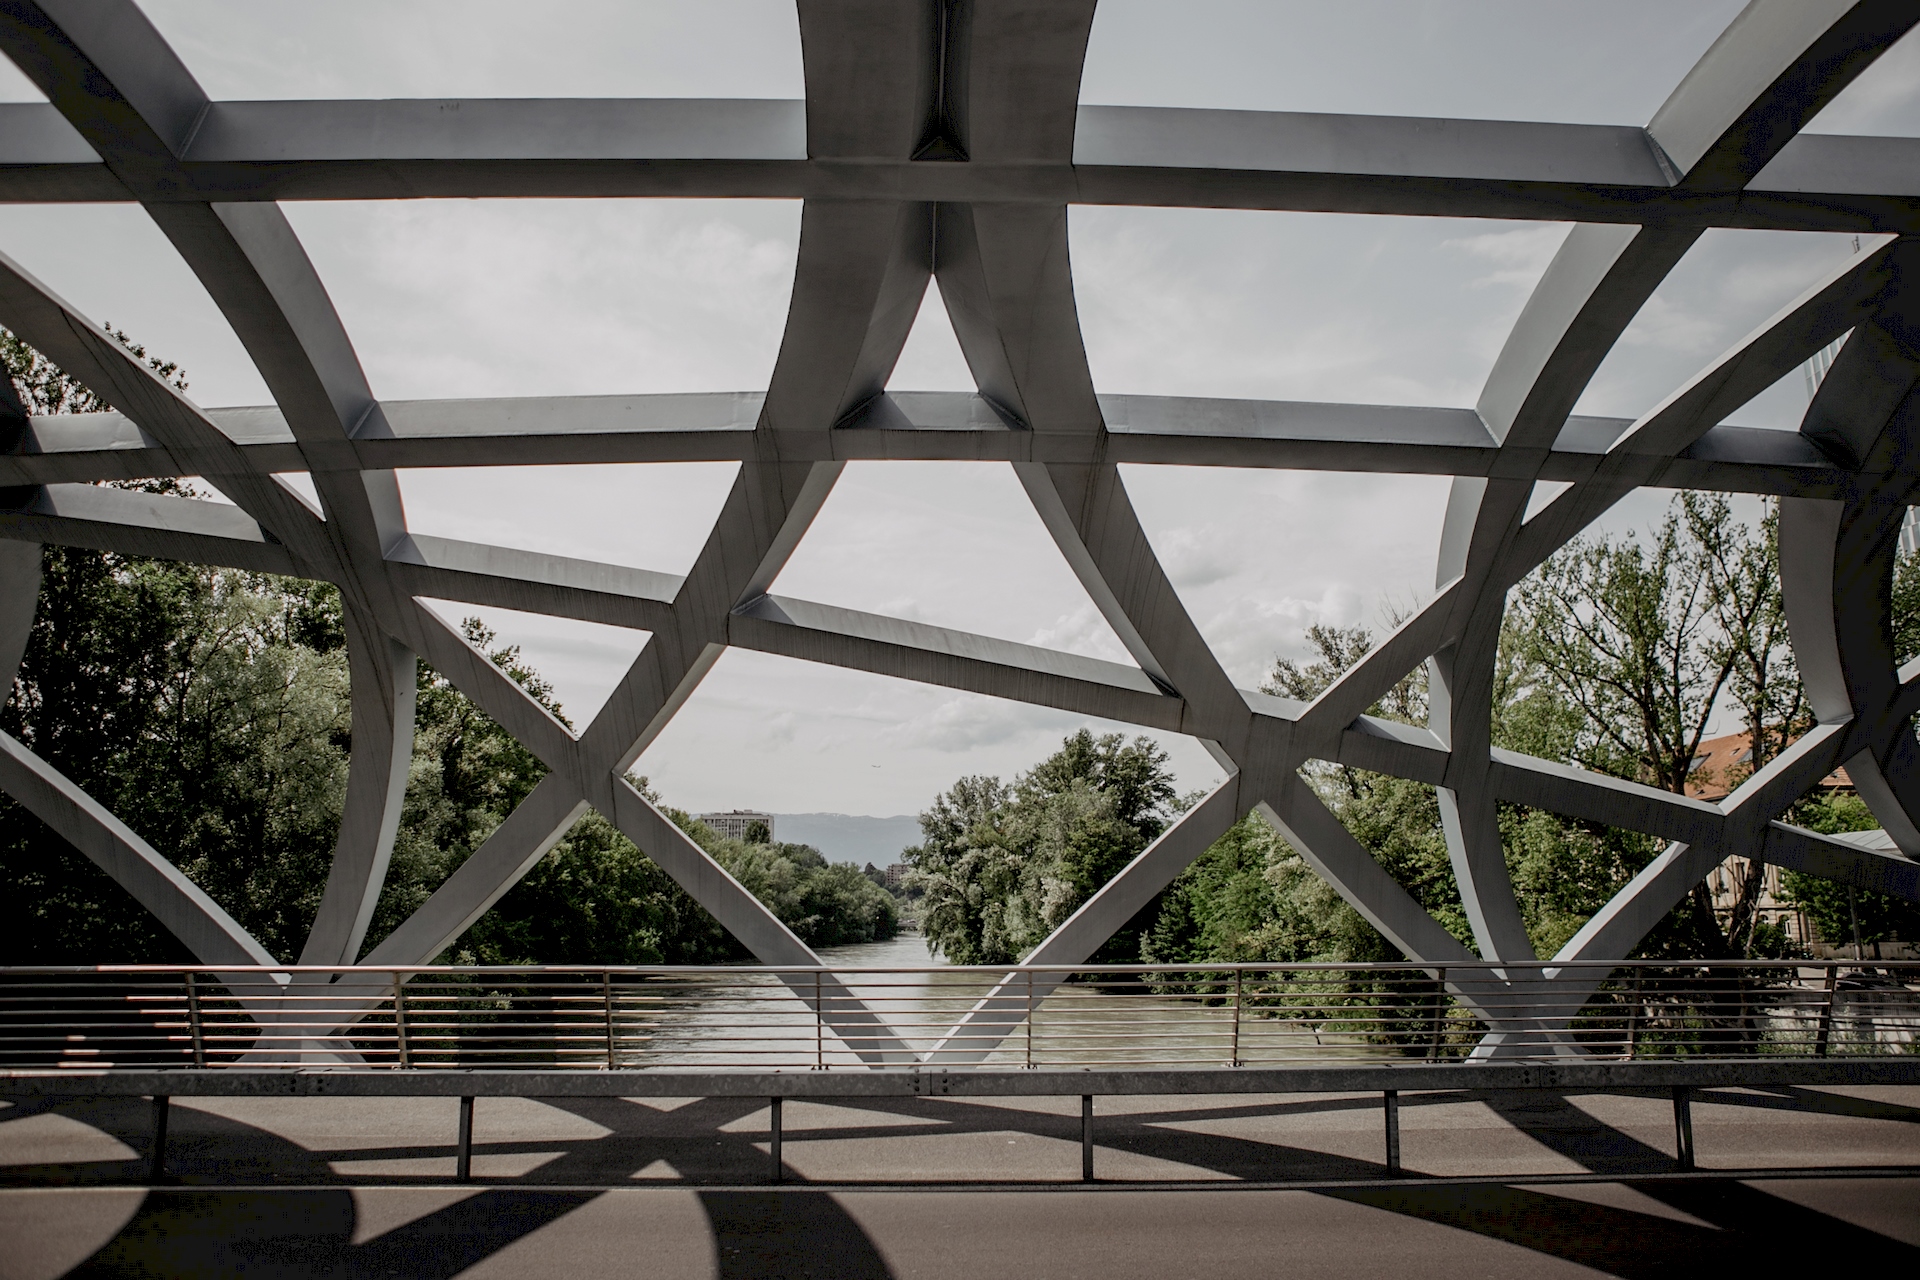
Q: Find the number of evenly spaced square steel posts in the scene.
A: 6